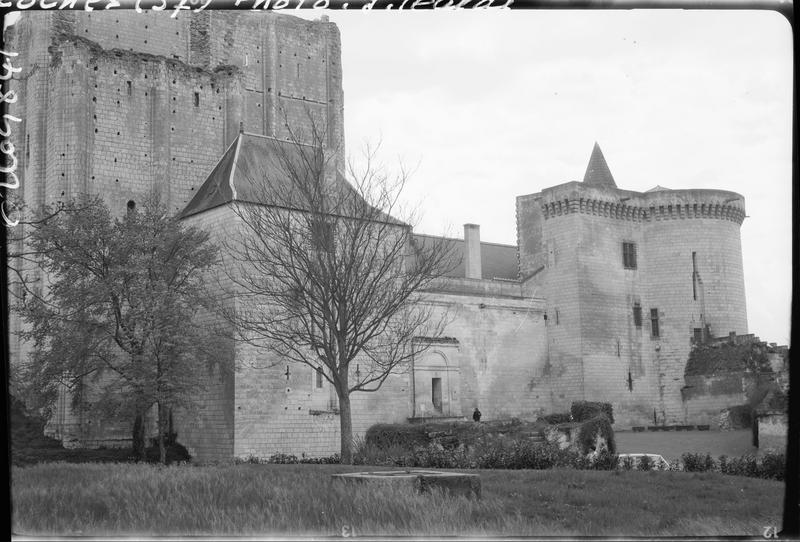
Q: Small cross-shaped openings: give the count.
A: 3